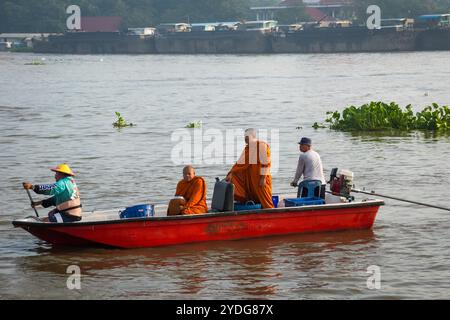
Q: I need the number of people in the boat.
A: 4